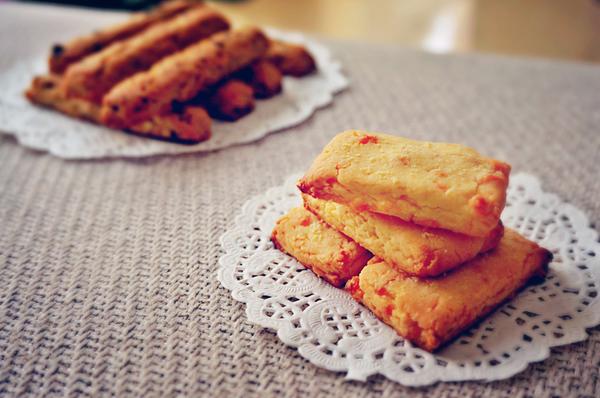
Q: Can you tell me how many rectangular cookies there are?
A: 4